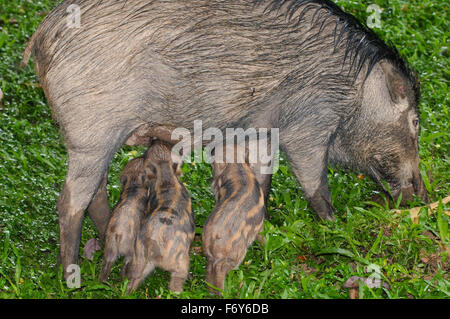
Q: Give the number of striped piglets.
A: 3